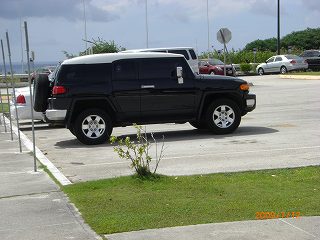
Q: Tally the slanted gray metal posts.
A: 4